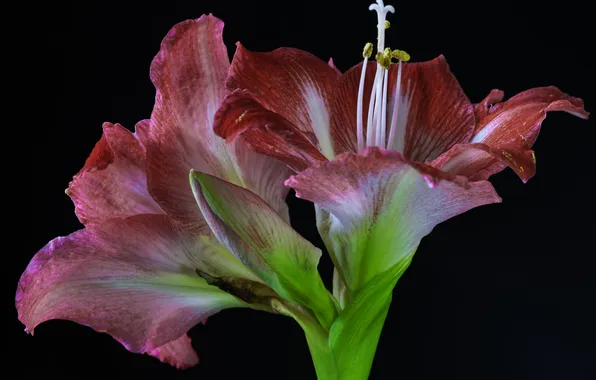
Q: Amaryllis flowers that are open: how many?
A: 2